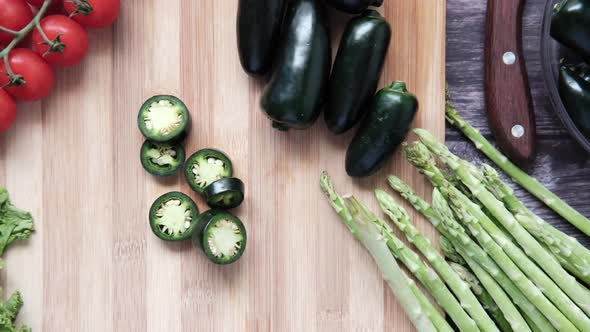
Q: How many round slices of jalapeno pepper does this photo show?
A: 6